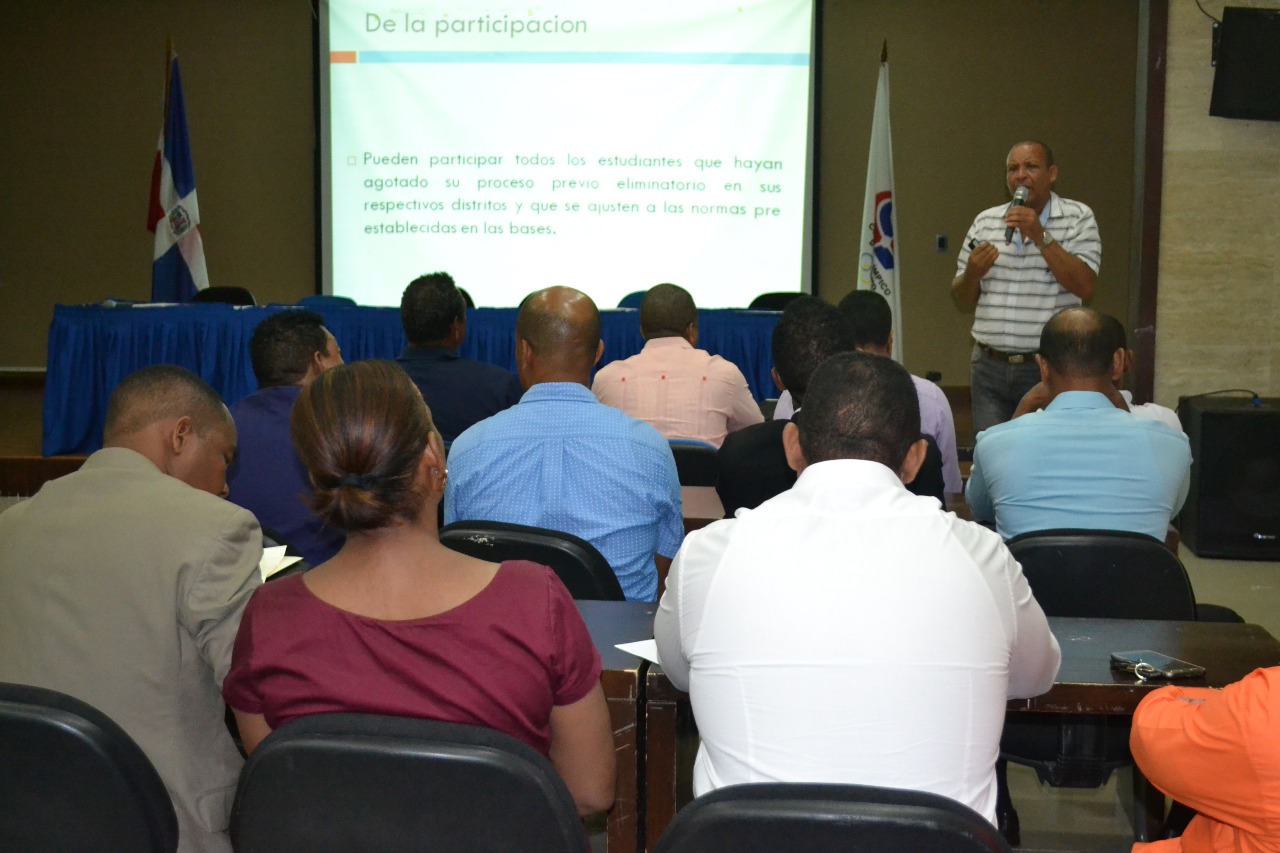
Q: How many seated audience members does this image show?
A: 12